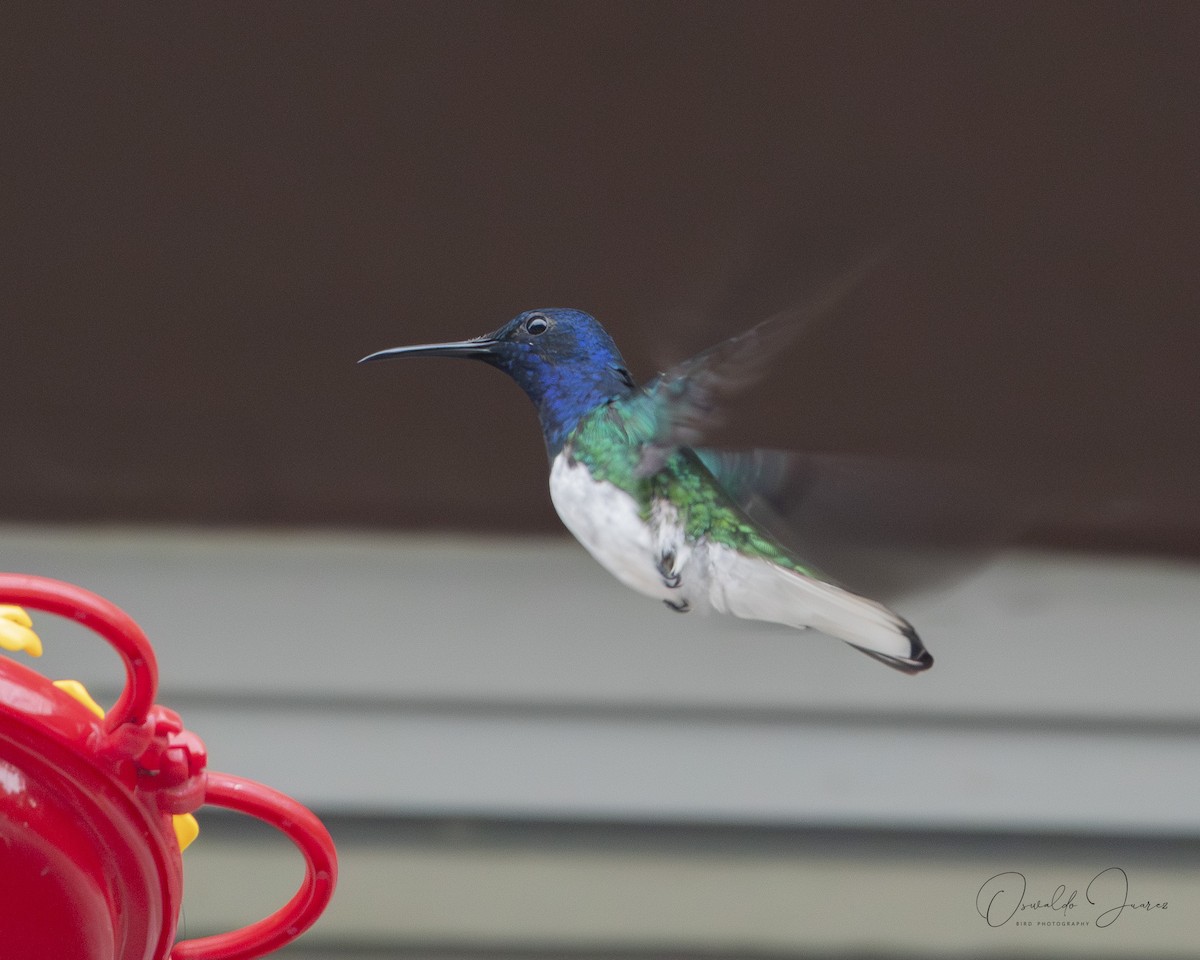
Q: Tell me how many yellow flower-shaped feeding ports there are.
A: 3